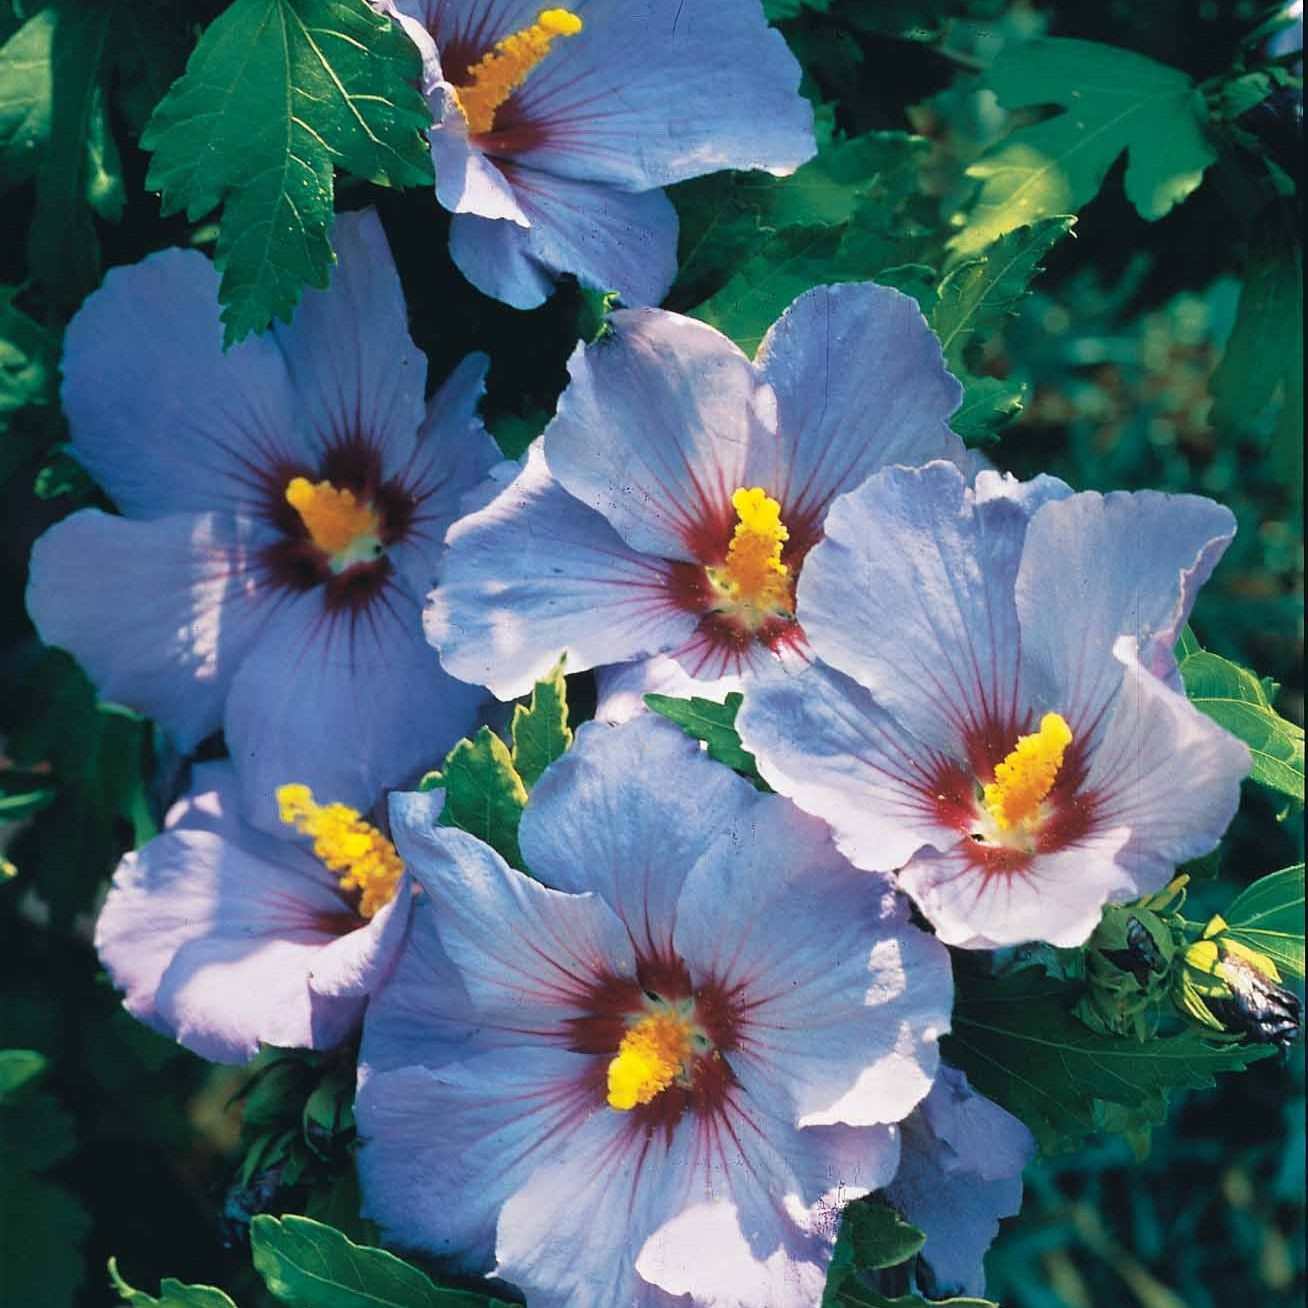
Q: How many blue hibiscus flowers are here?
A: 6